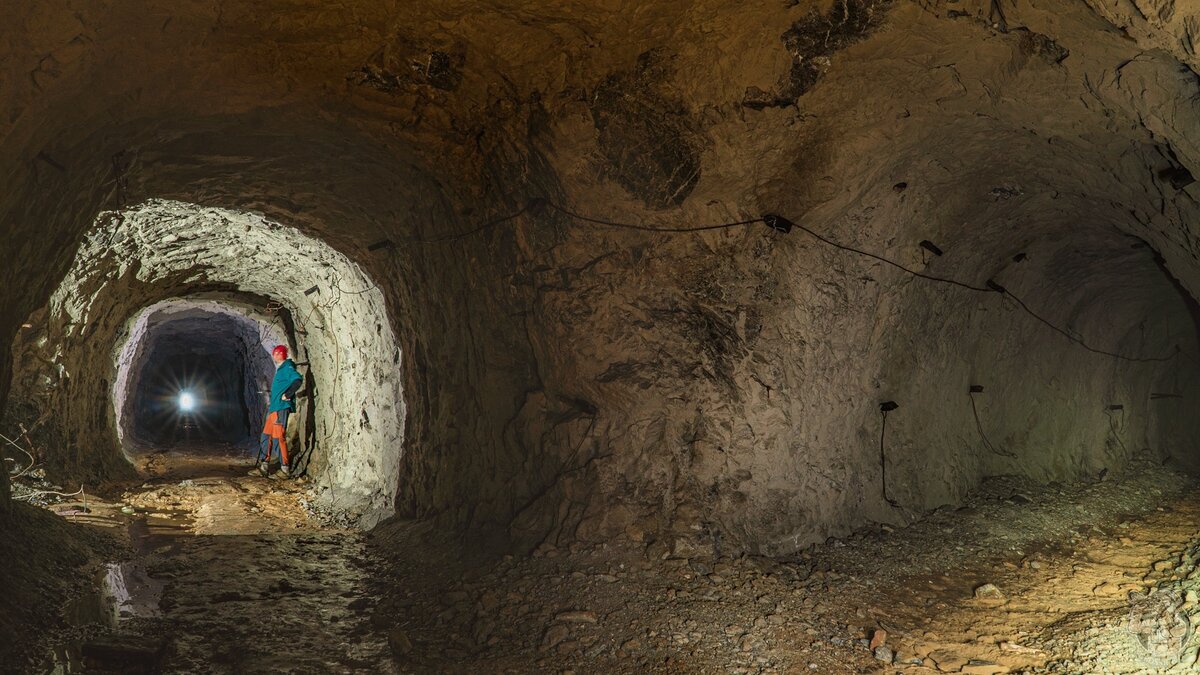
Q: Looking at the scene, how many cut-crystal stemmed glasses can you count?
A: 0